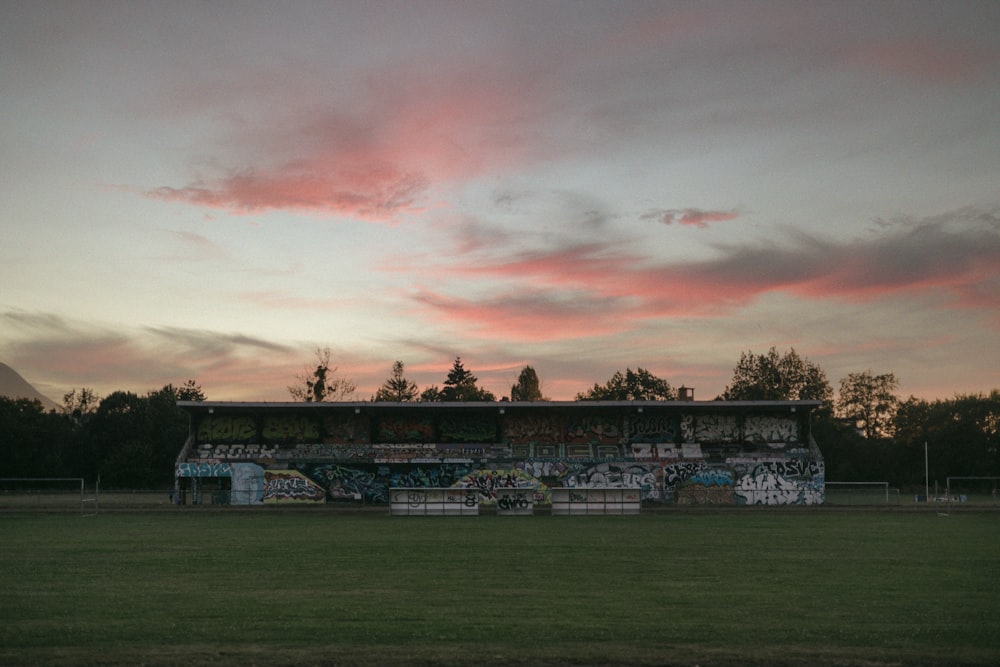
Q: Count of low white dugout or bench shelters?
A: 3